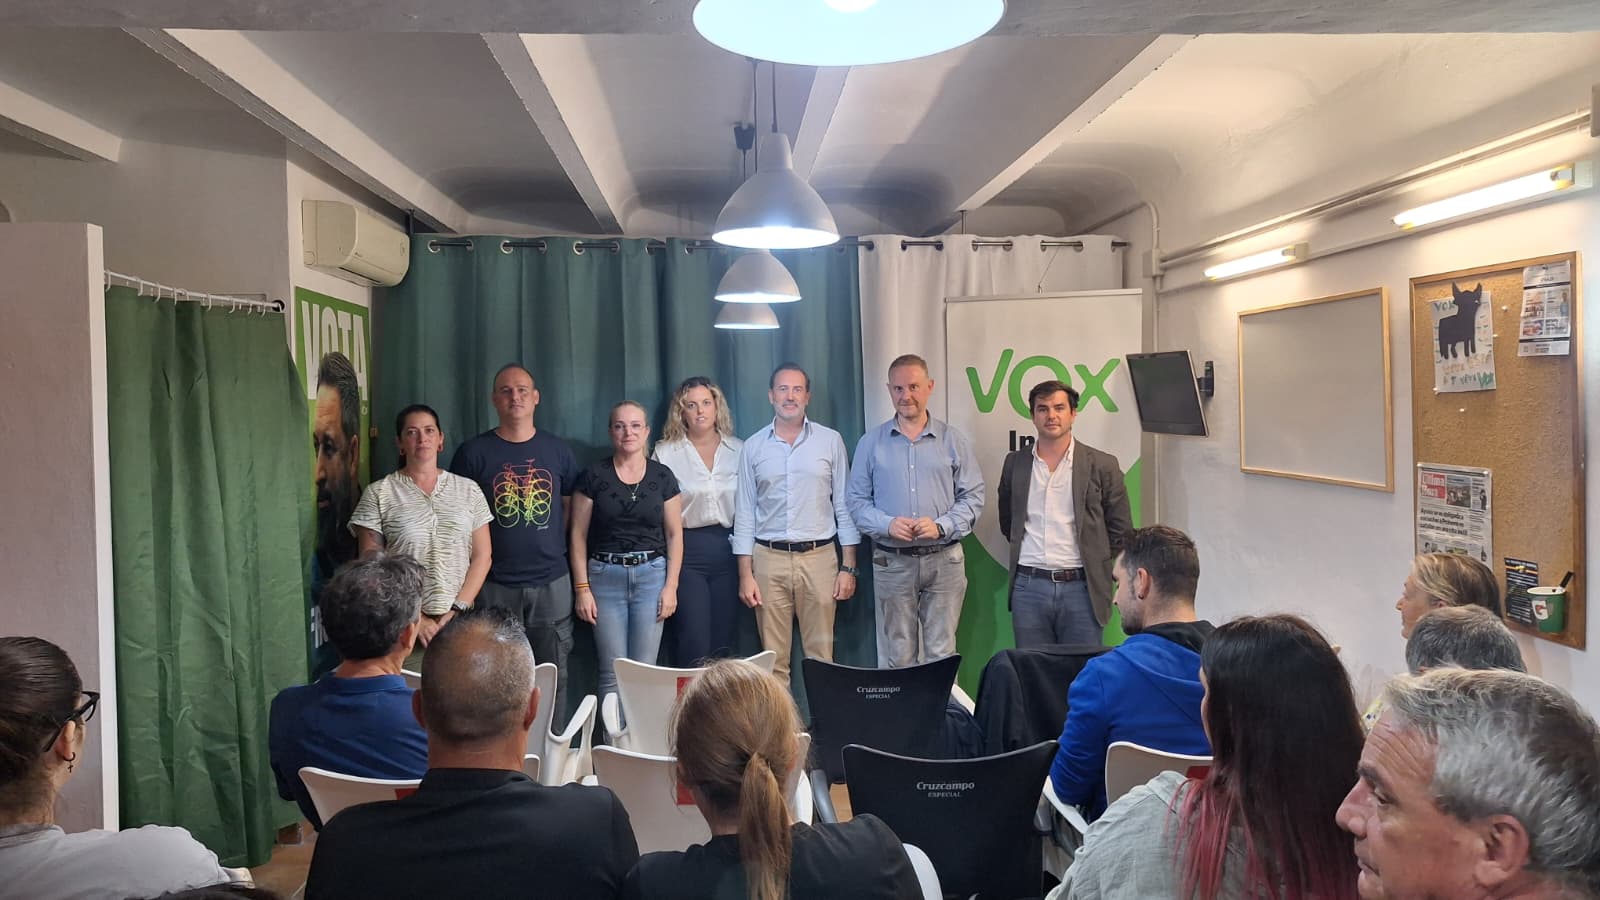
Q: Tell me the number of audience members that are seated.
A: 9